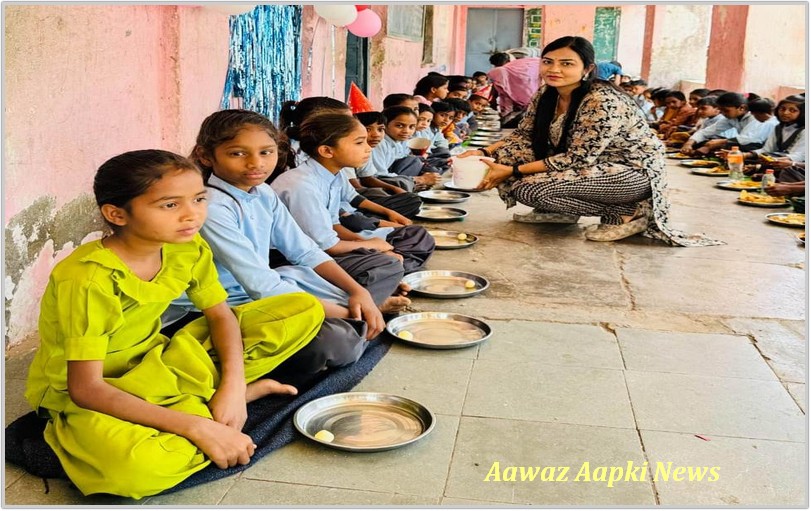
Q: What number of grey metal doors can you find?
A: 1